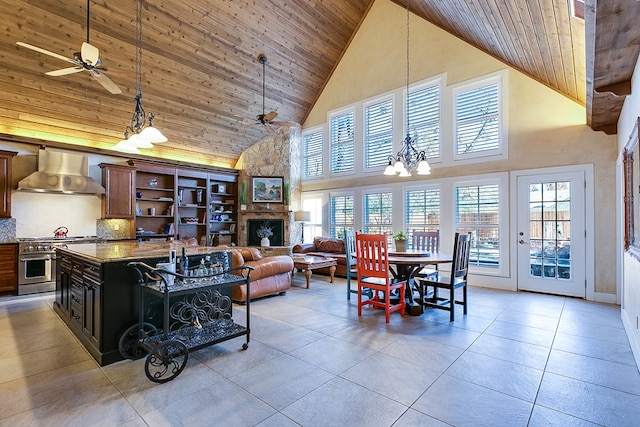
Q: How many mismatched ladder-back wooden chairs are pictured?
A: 4